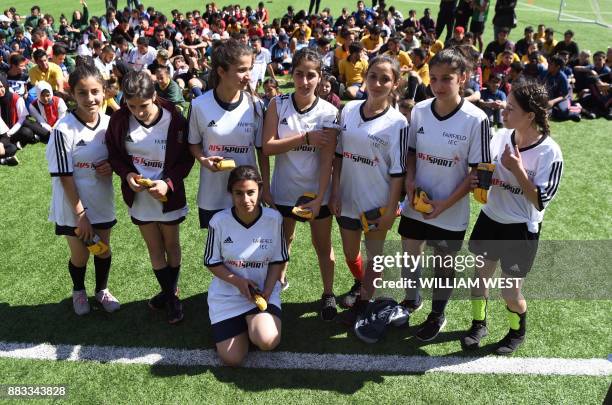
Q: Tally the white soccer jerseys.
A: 8